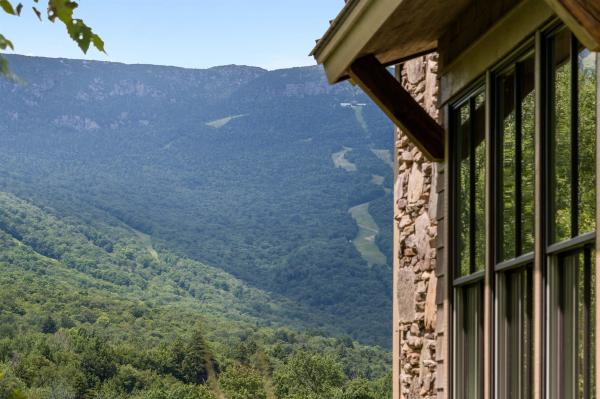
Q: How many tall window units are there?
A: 3